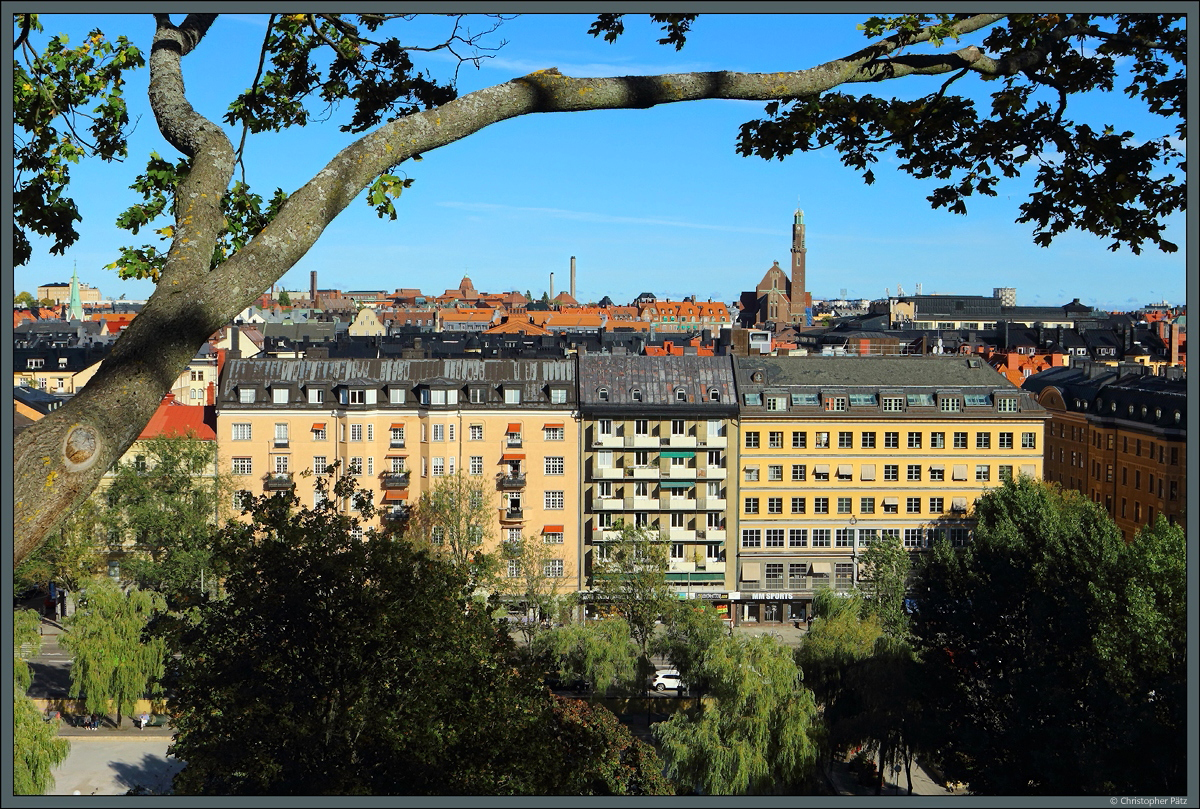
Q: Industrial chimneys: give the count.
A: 3